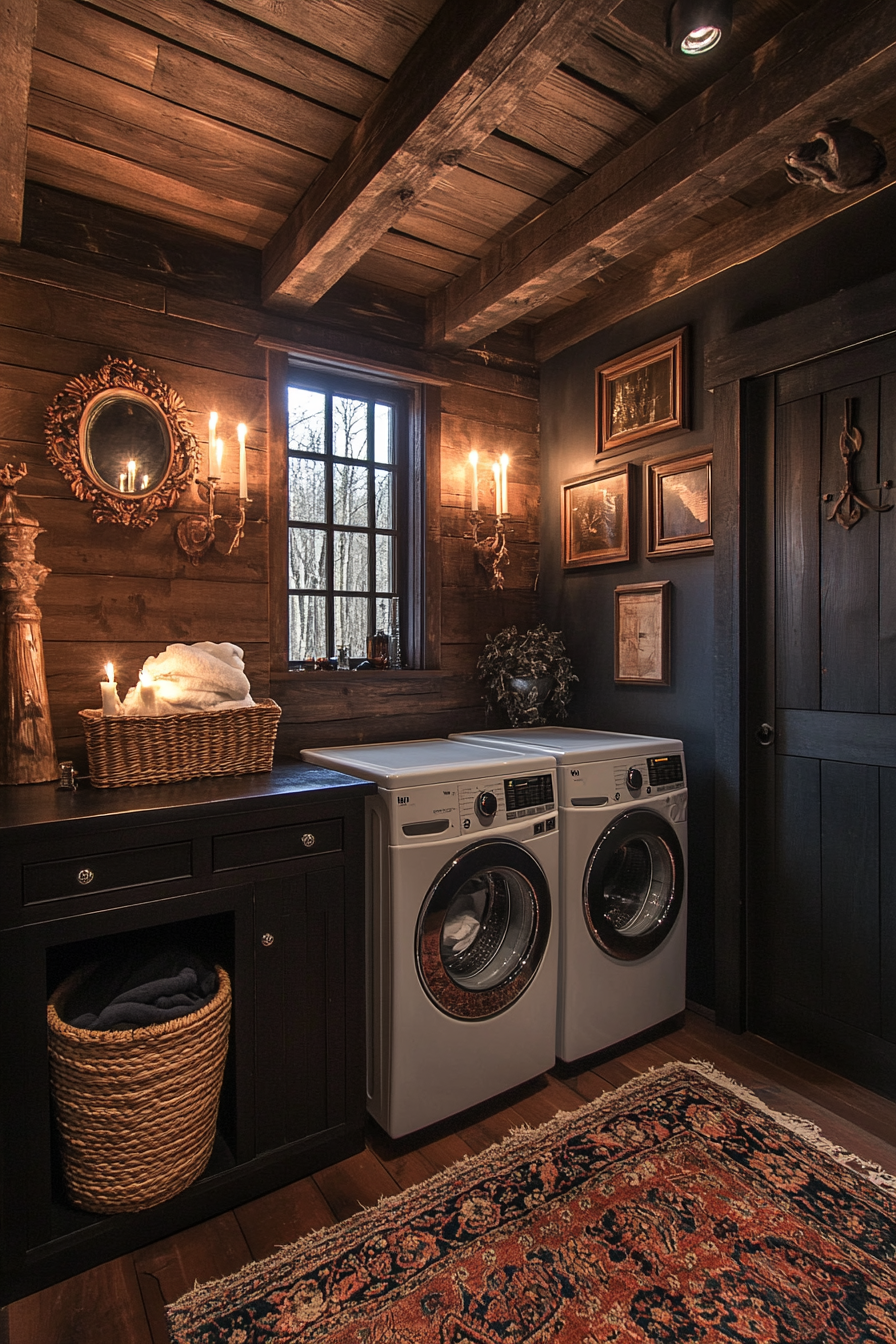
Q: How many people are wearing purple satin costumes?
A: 0